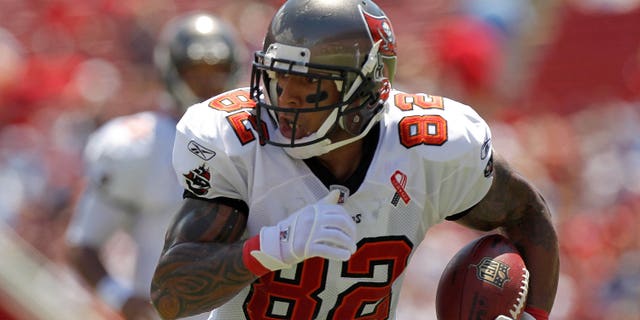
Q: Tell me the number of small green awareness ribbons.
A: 0